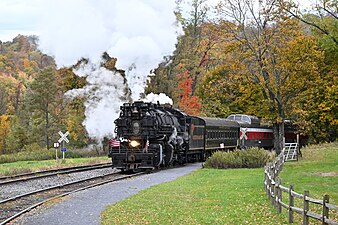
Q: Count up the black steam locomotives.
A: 1